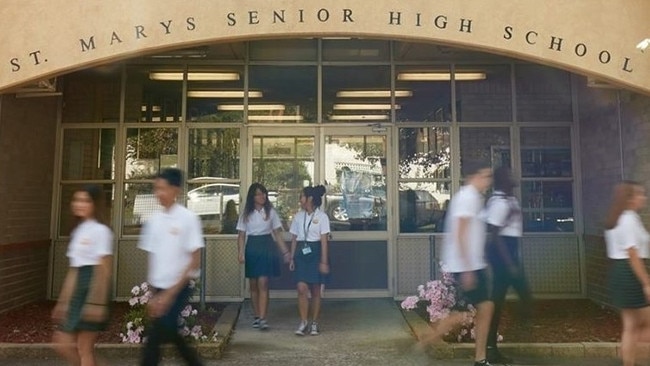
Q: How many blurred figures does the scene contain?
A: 5